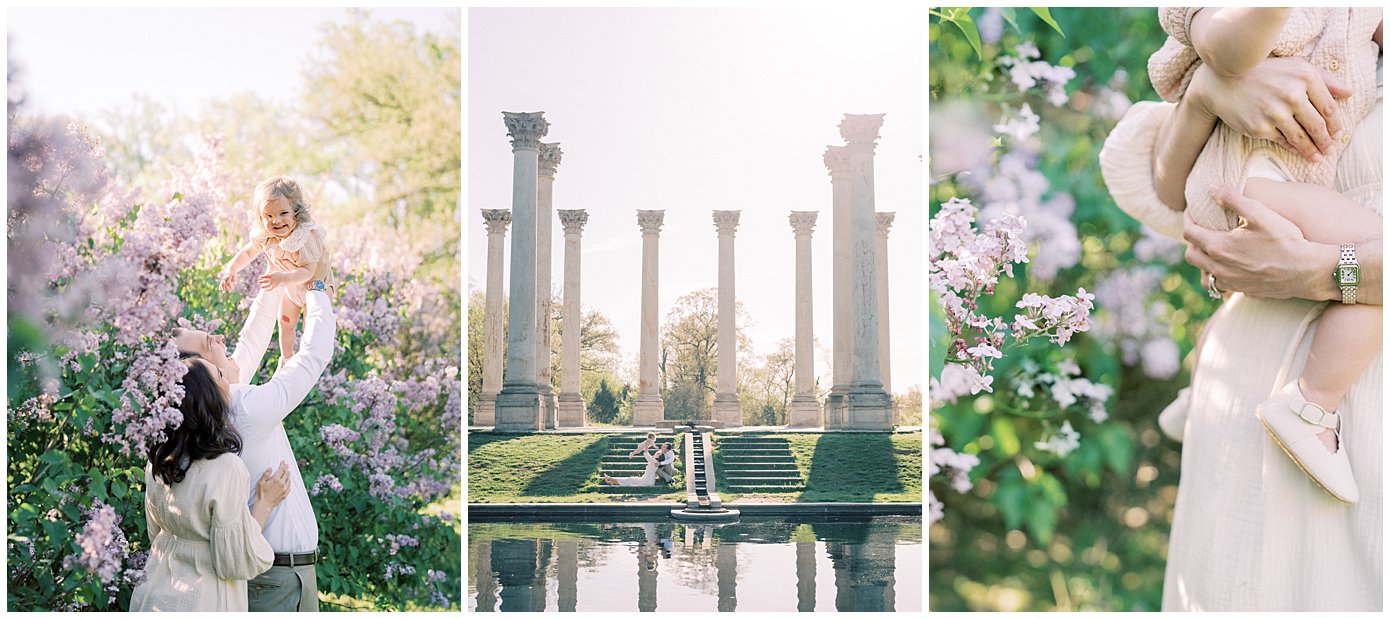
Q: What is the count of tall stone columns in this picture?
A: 10